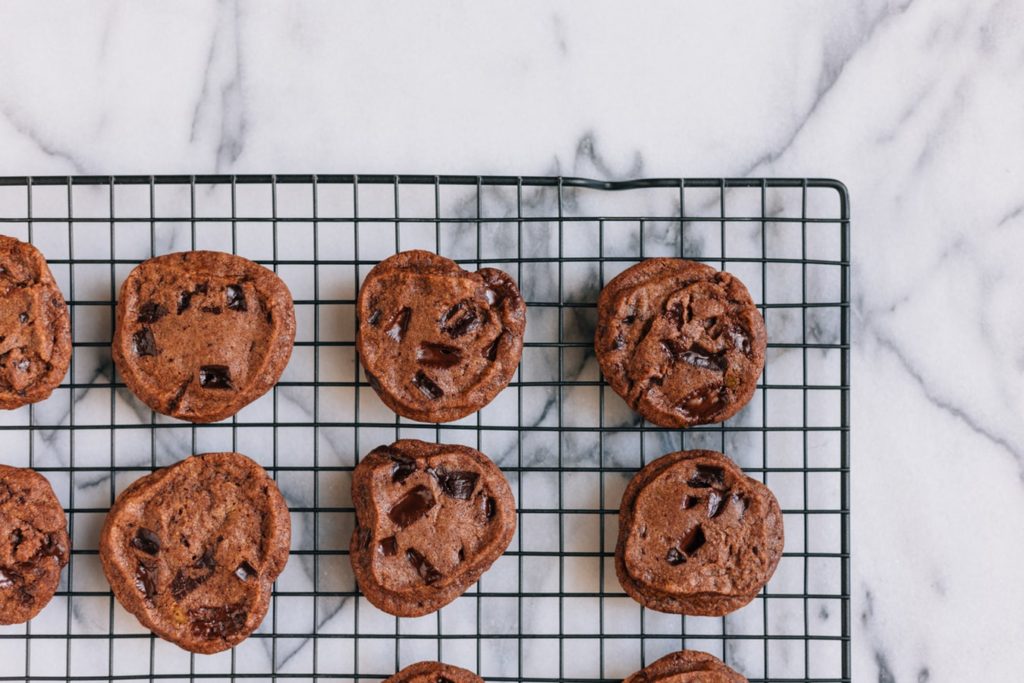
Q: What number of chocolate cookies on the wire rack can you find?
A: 10